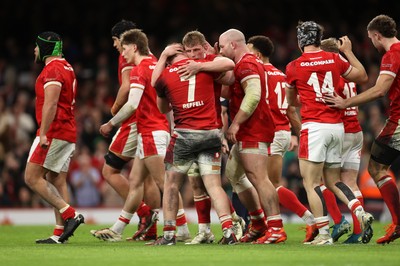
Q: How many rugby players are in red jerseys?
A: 10